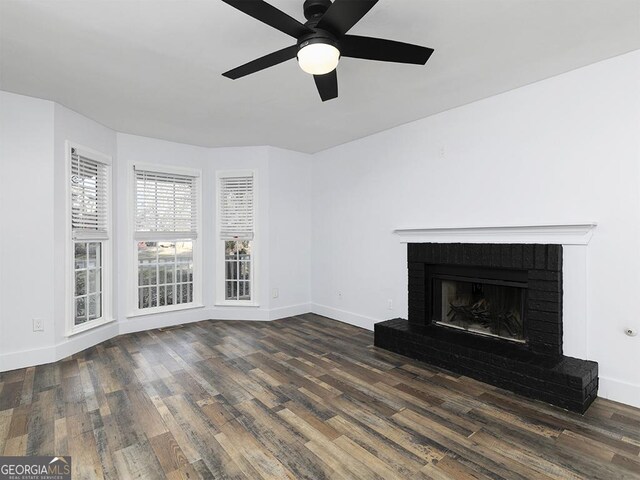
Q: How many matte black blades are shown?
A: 5